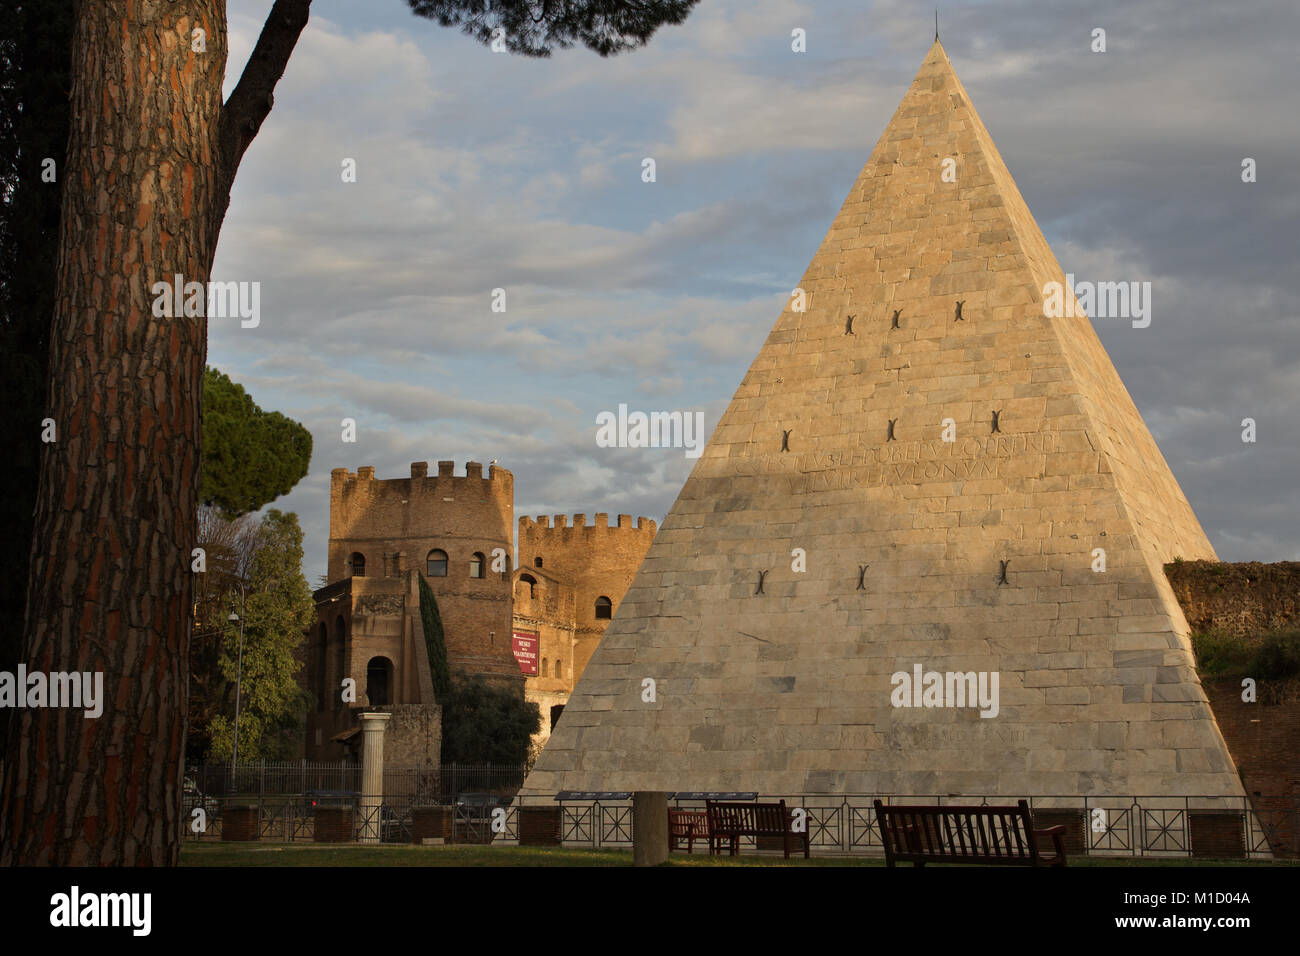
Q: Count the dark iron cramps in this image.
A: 9